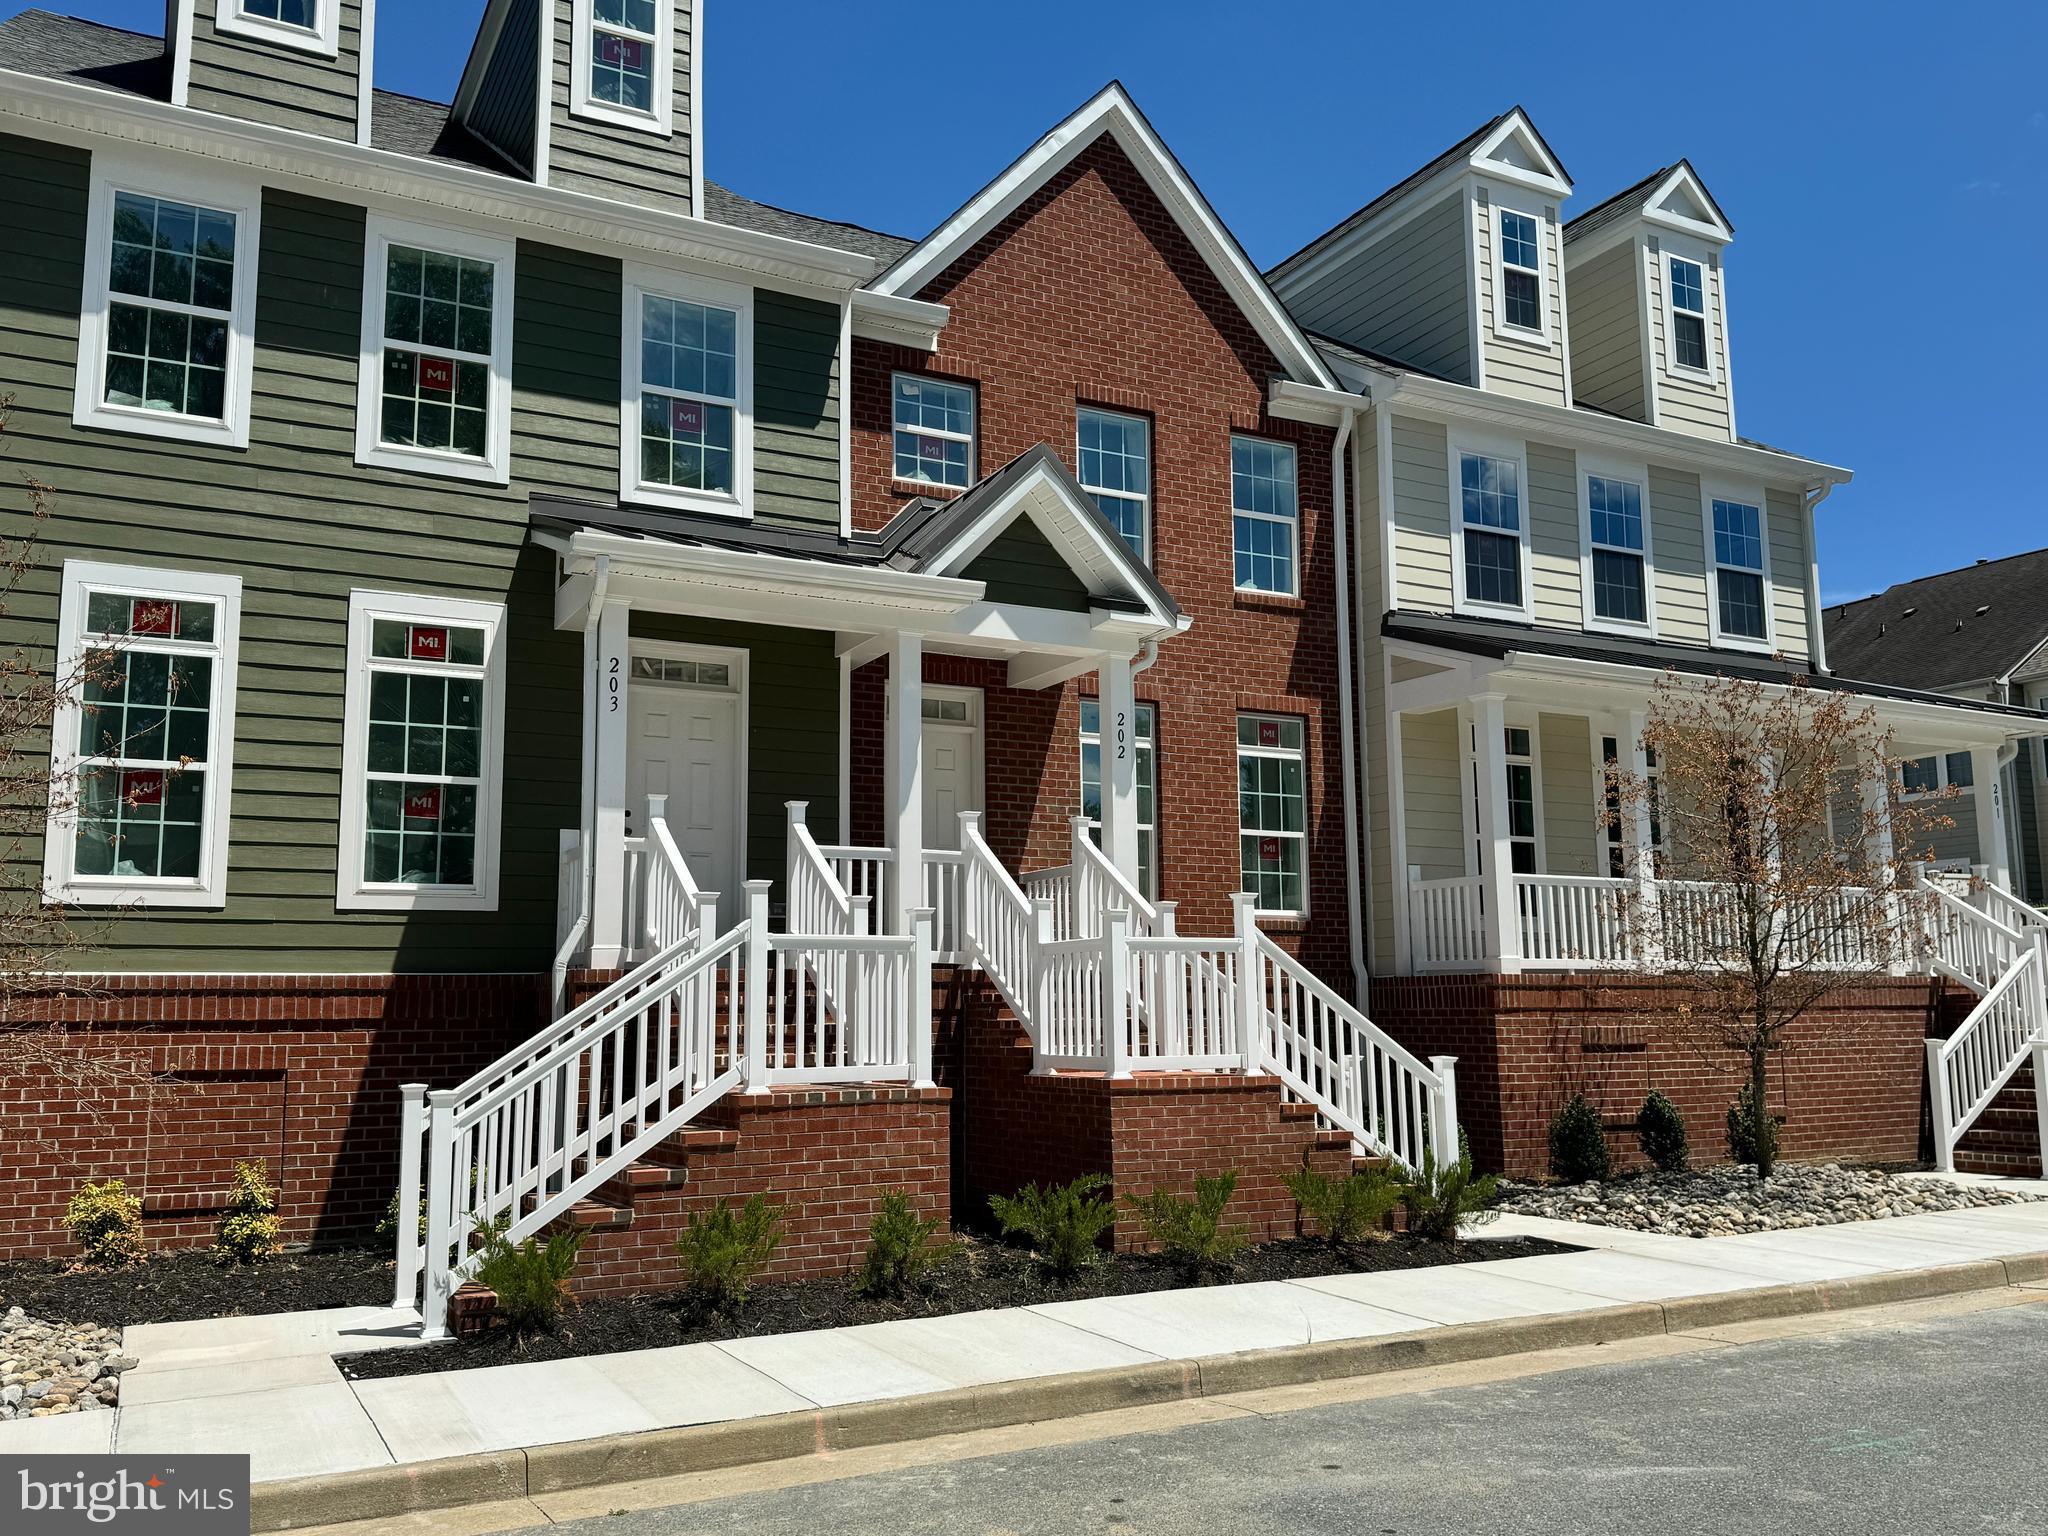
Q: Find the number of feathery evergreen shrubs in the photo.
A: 7